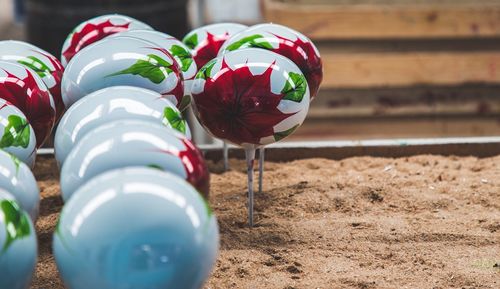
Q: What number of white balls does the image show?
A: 14